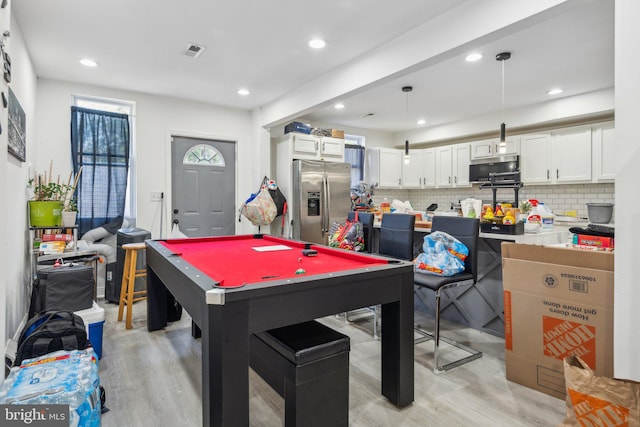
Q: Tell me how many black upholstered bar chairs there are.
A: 3